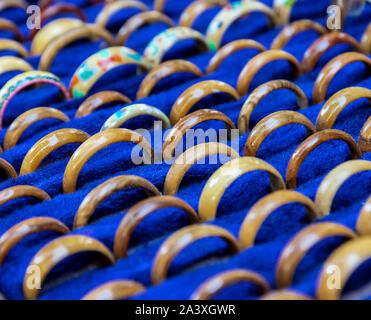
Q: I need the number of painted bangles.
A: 6